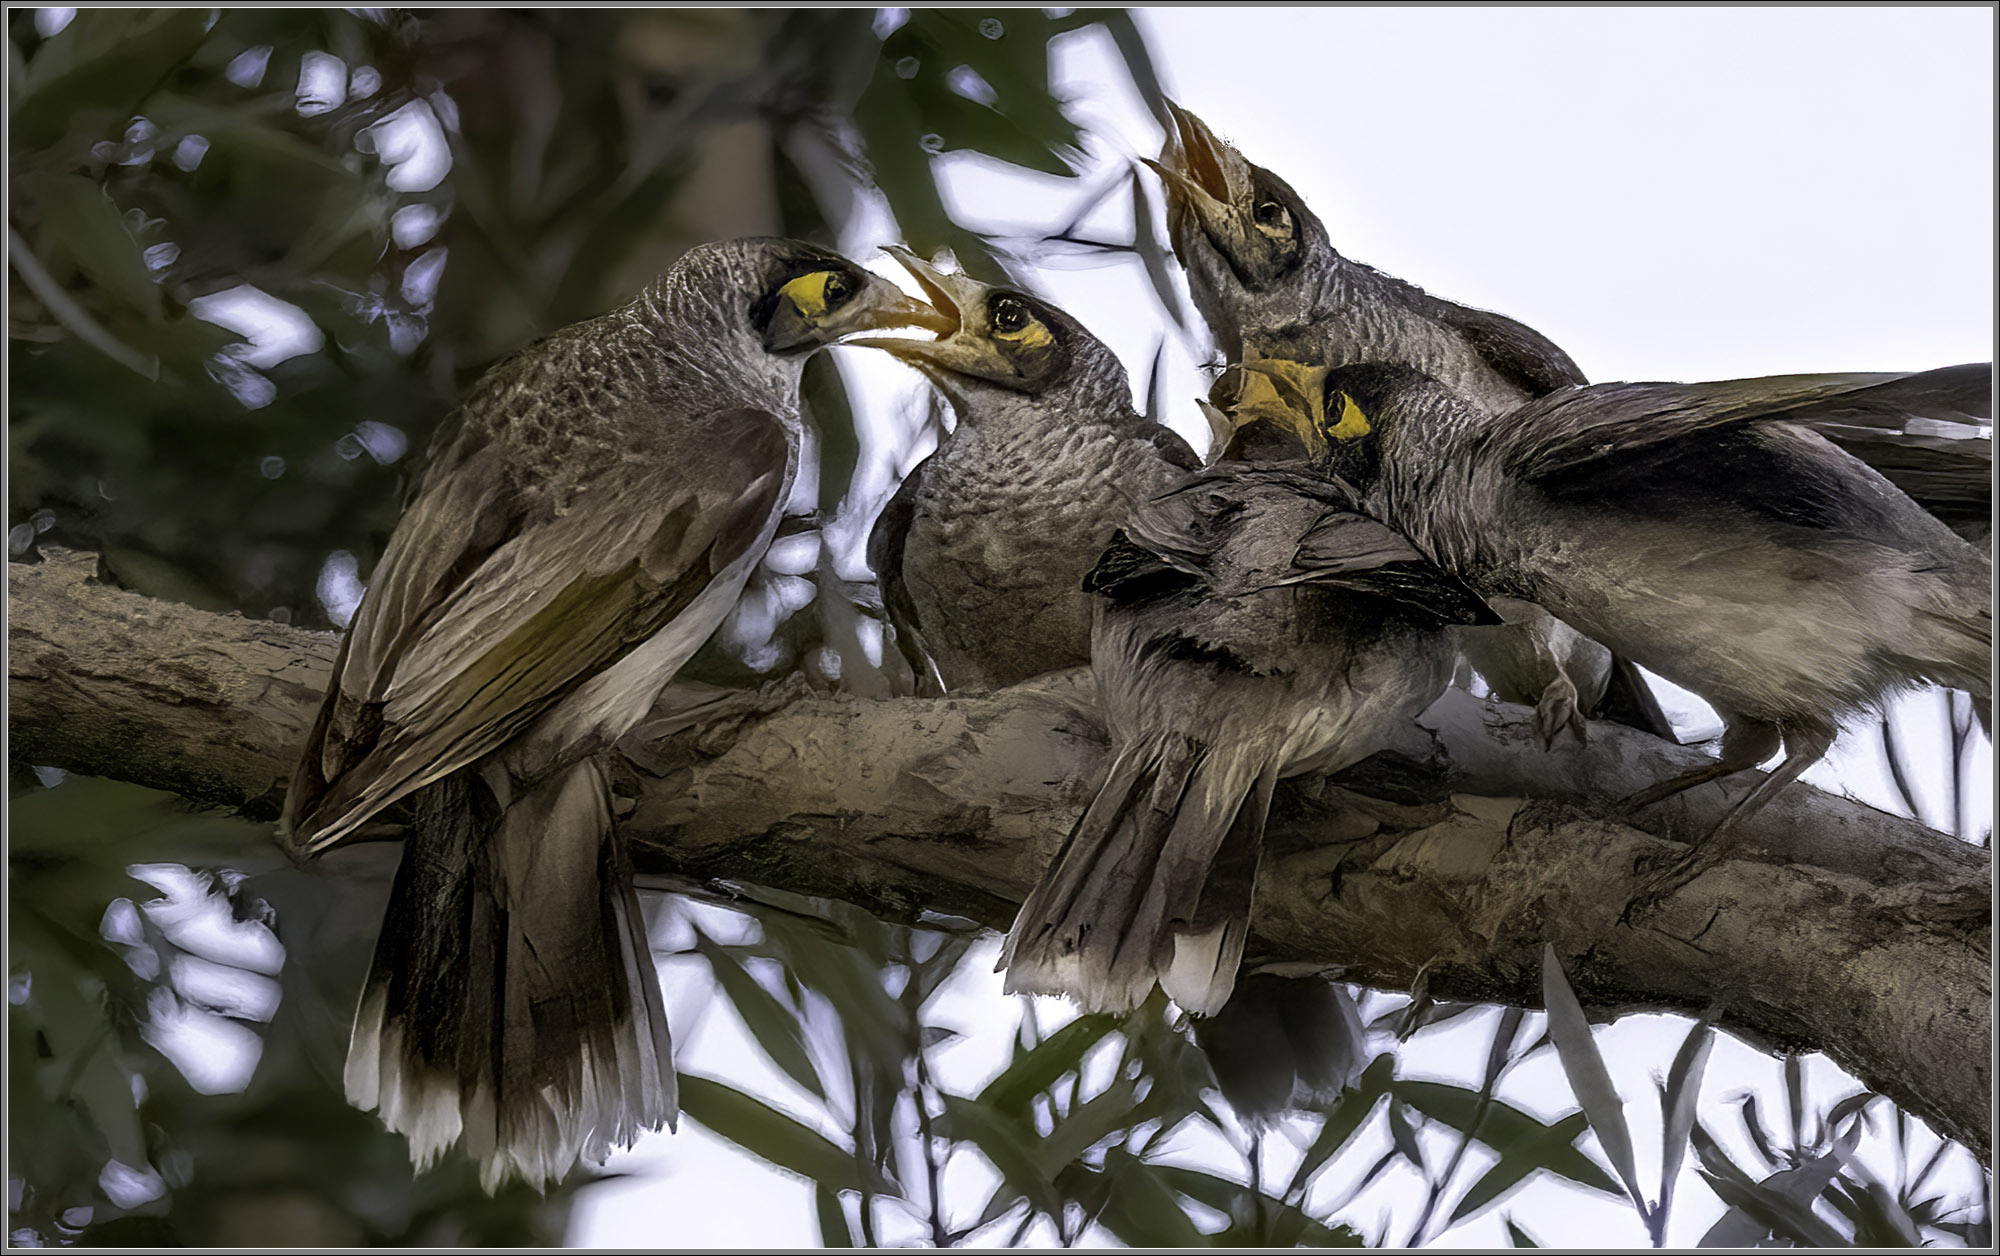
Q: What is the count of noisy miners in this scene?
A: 5